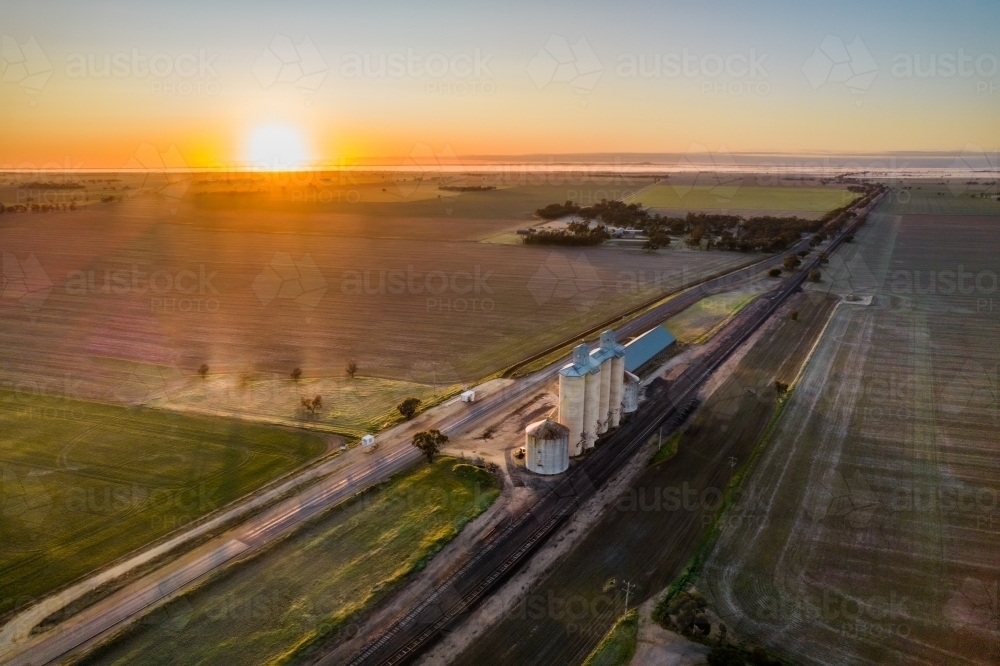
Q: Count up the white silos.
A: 6